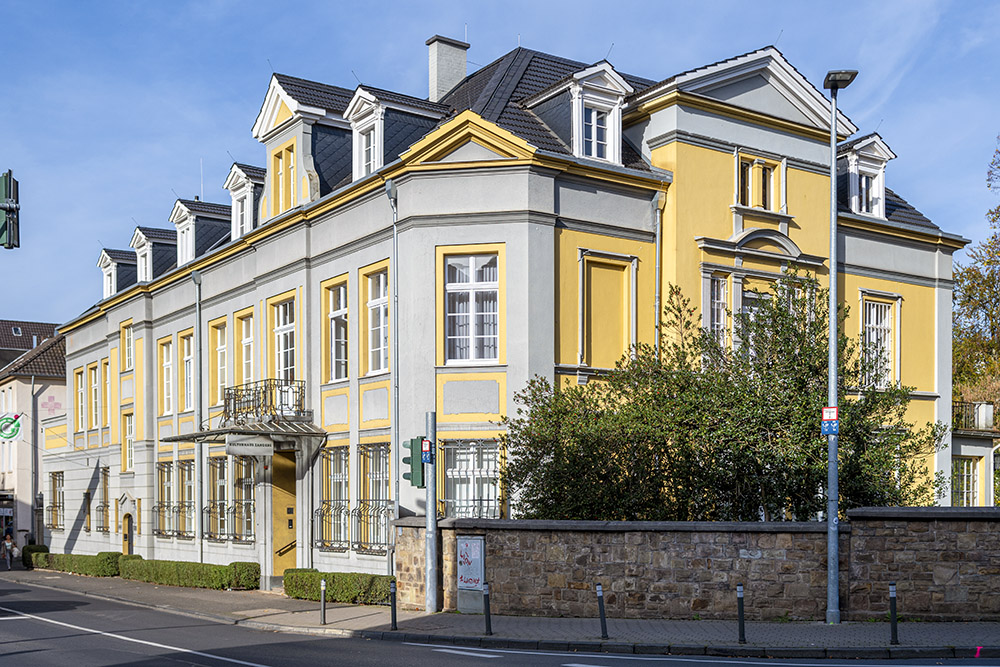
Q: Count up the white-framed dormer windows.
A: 7